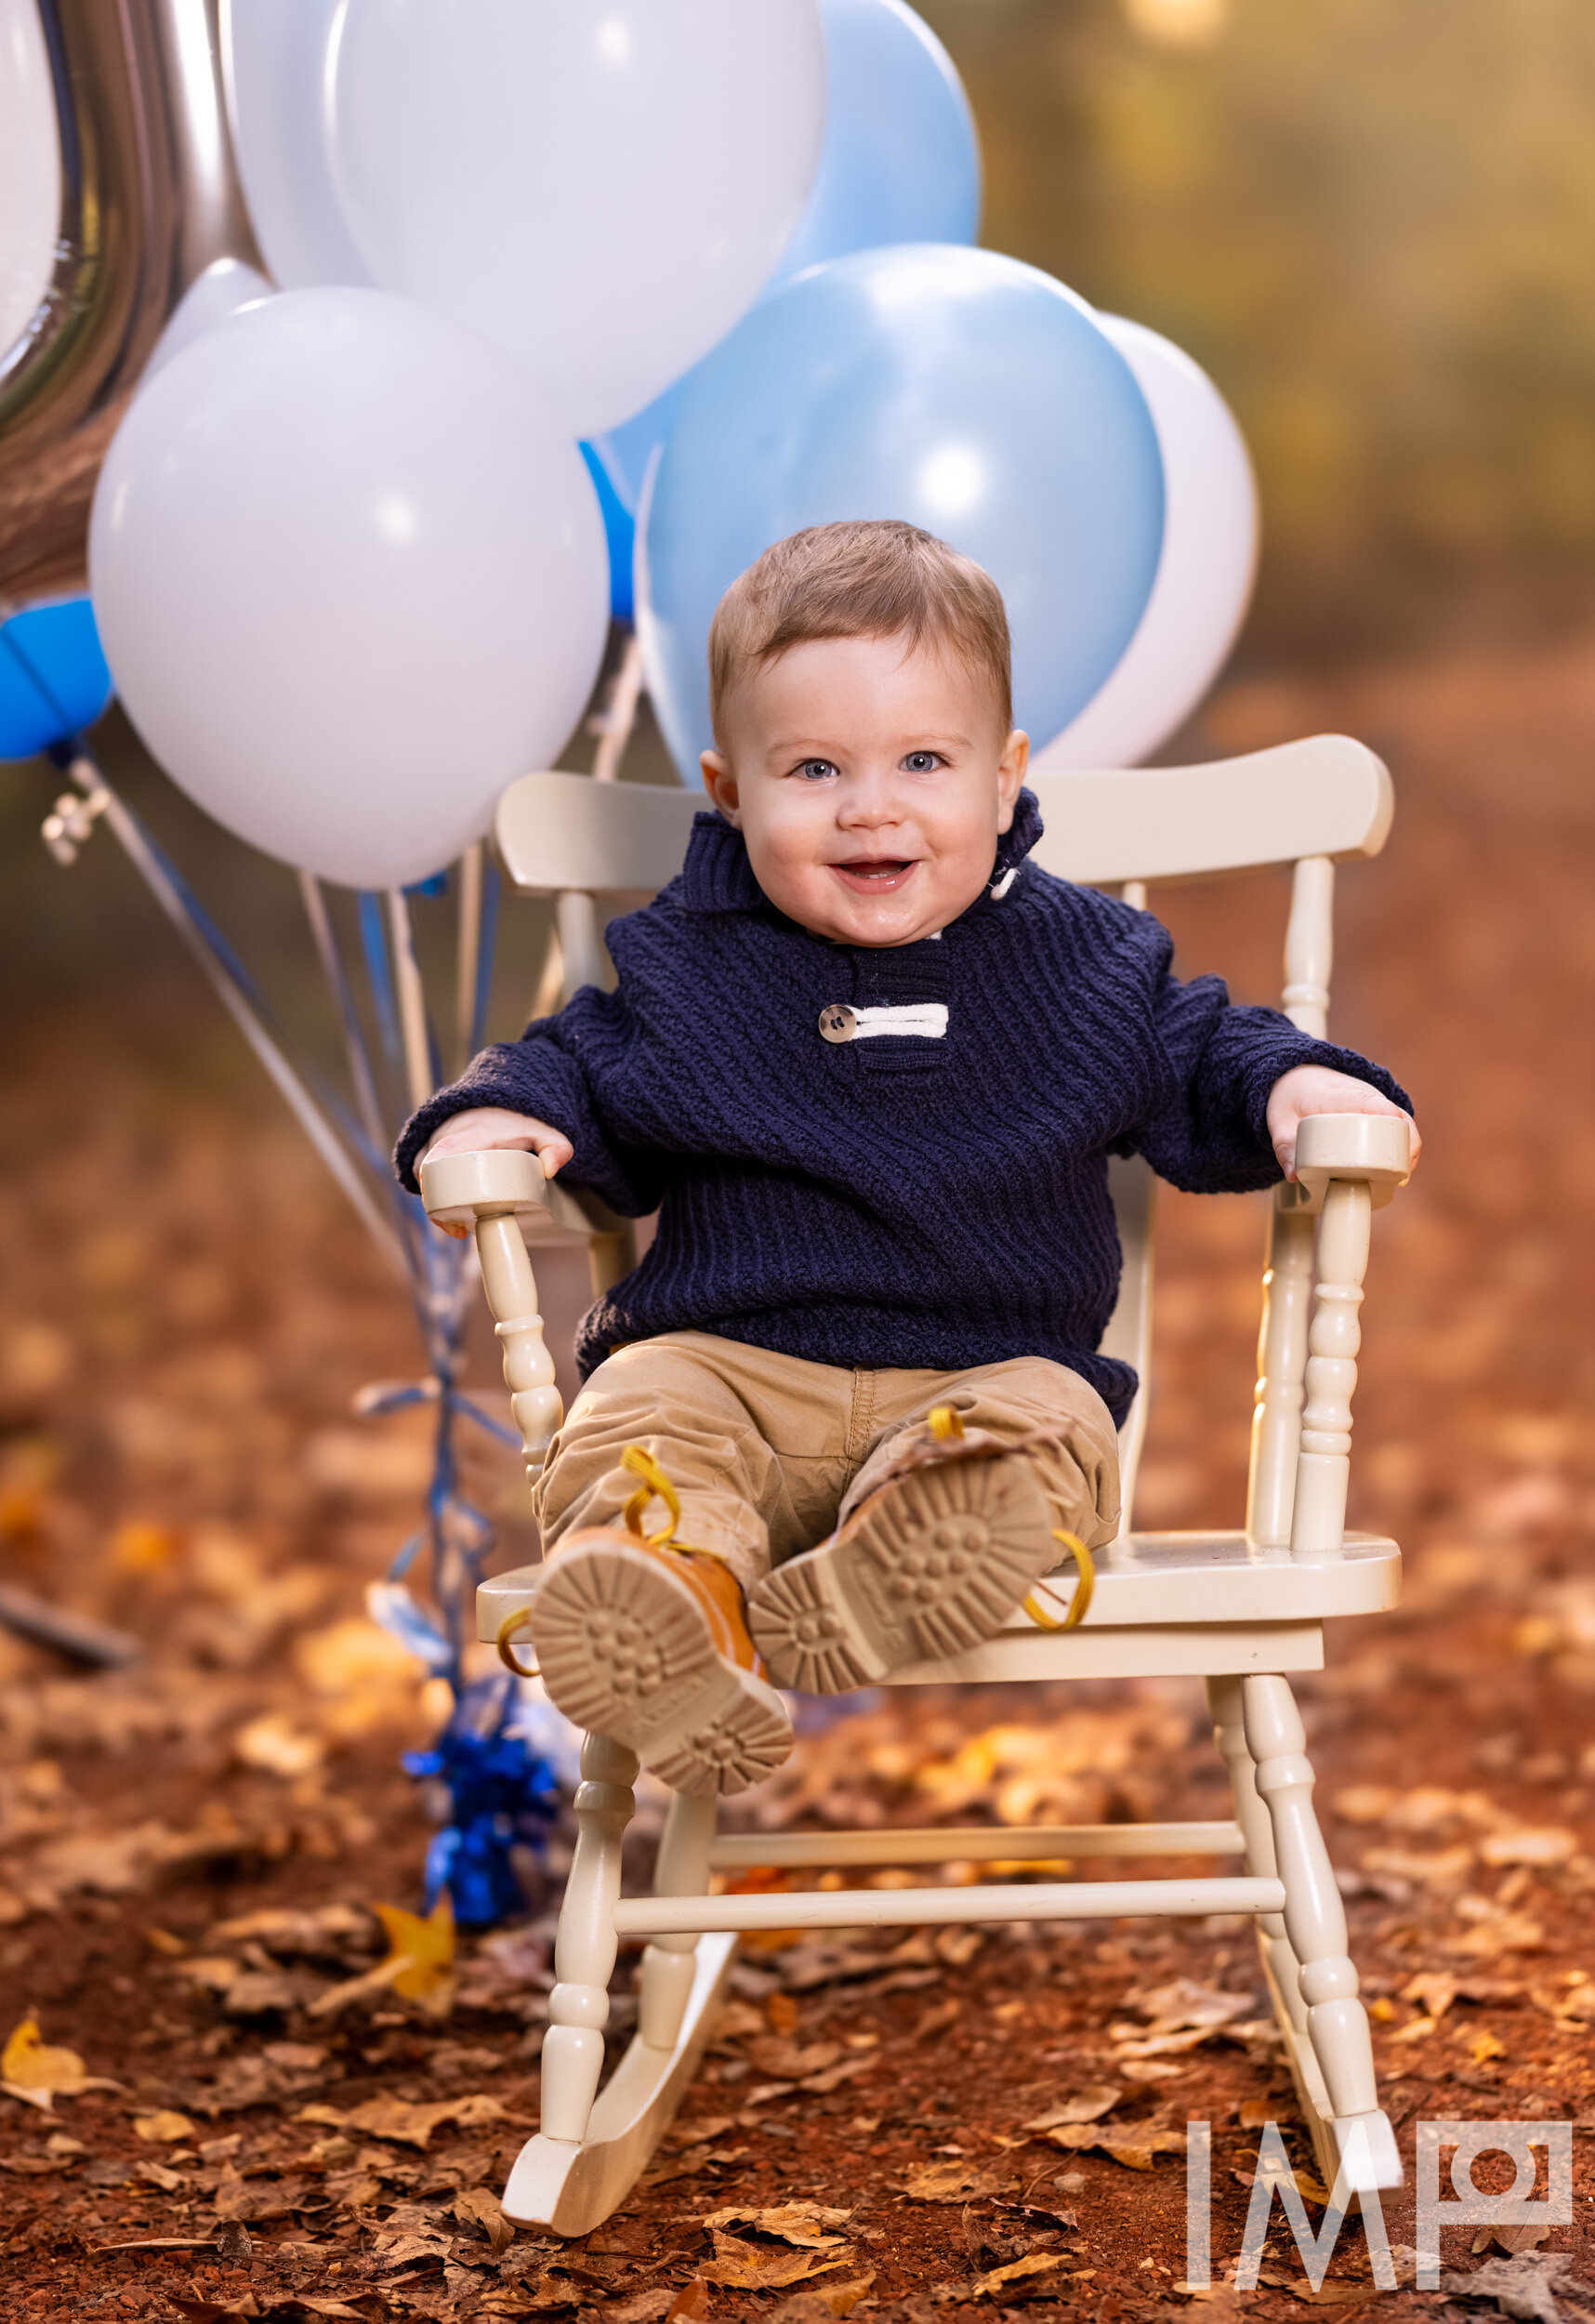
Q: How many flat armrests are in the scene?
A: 2